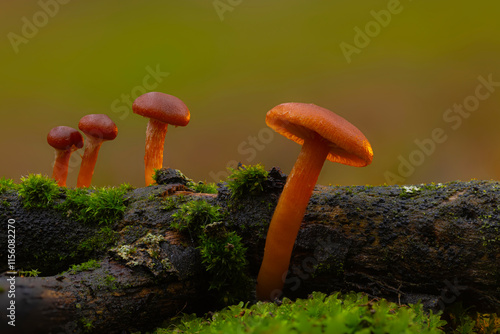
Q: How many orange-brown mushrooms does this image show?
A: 4